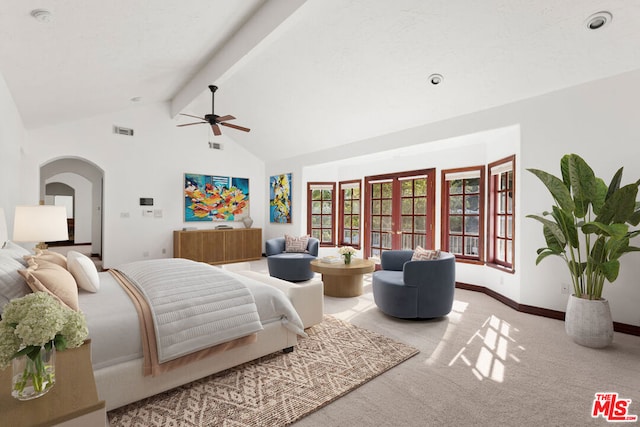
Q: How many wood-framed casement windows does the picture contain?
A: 4